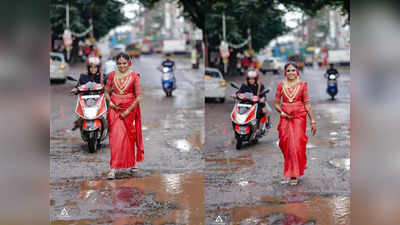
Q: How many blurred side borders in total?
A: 2